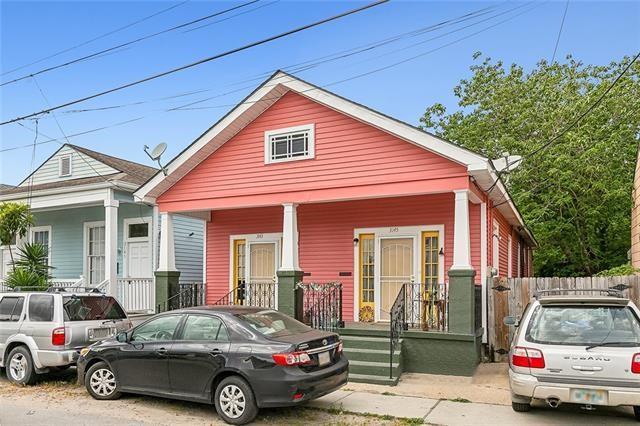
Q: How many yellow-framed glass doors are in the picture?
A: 3